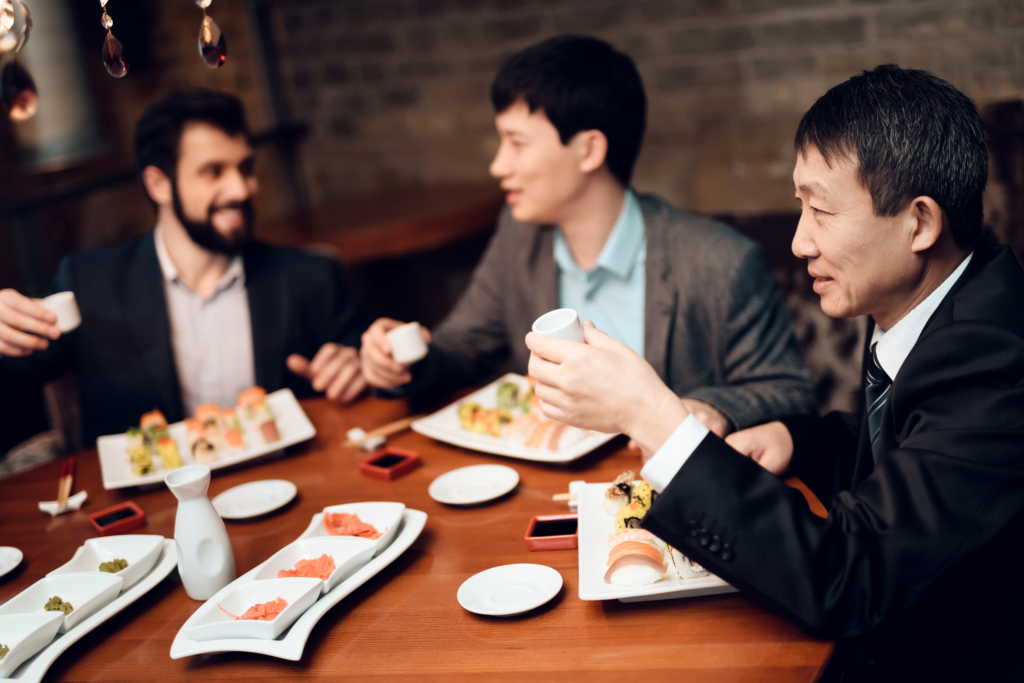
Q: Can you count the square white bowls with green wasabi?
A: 3